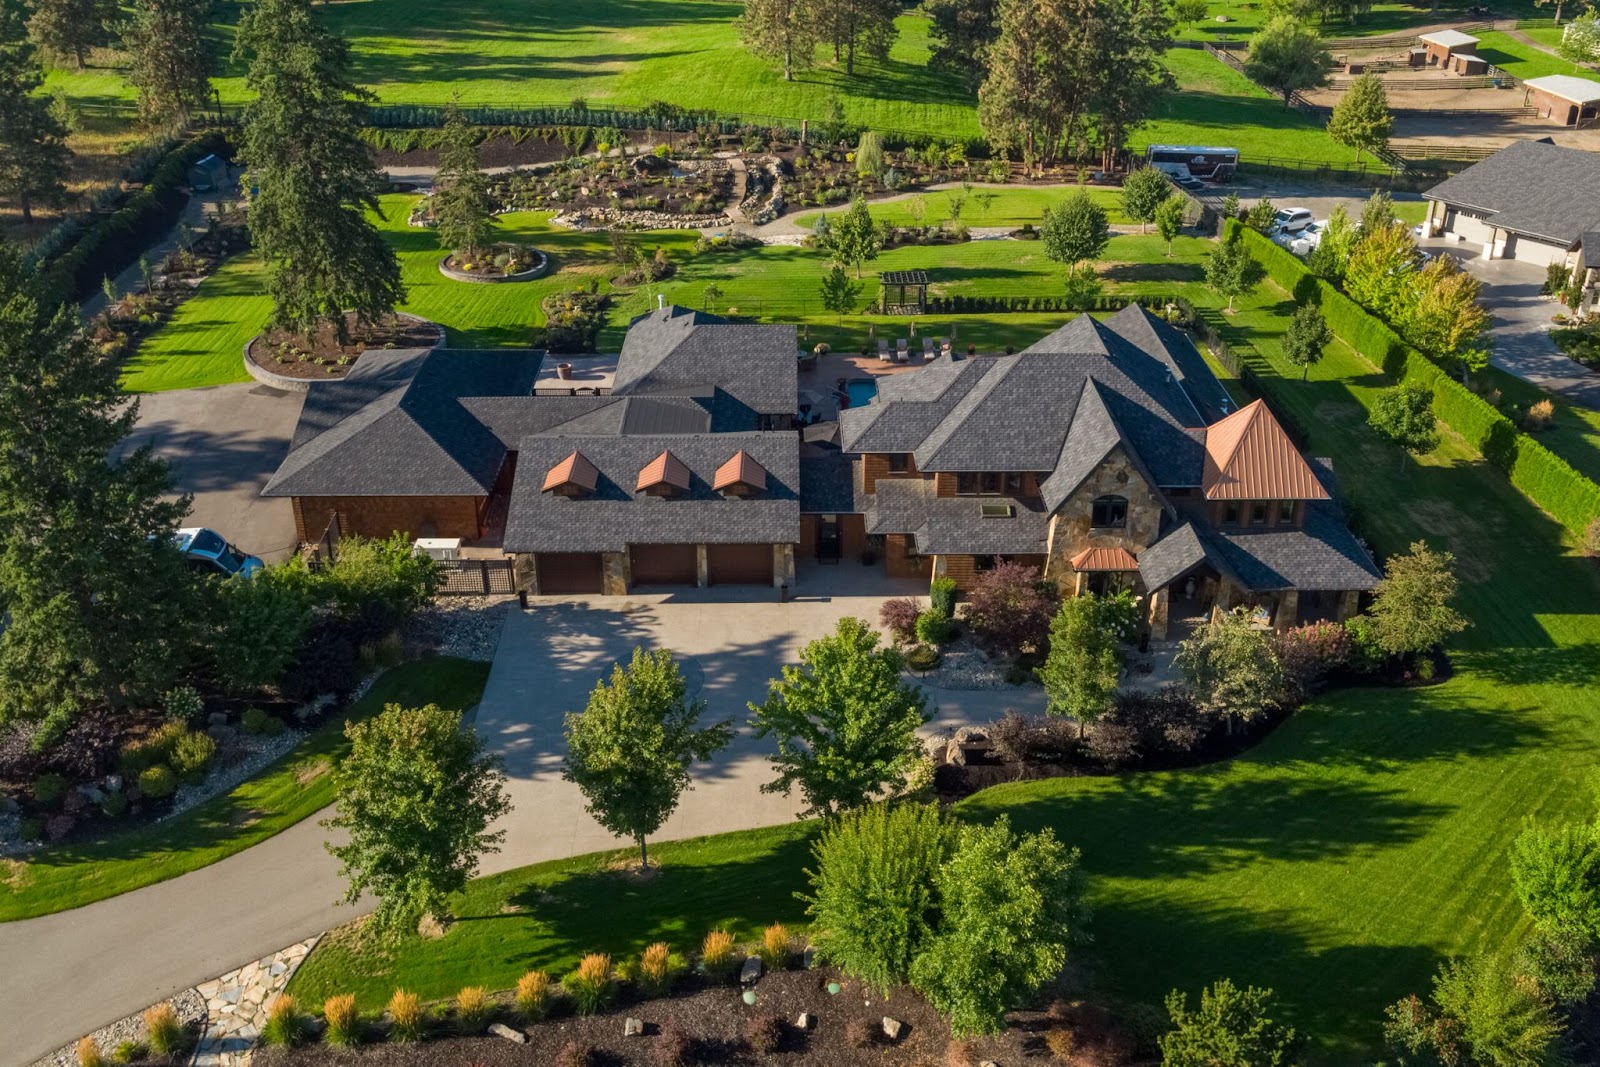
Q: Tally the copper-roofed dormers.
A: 3